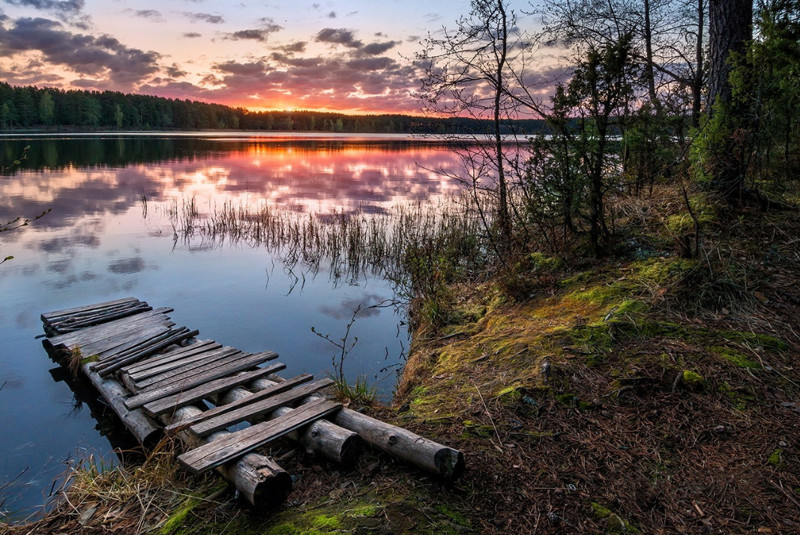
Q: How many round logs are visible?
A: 4